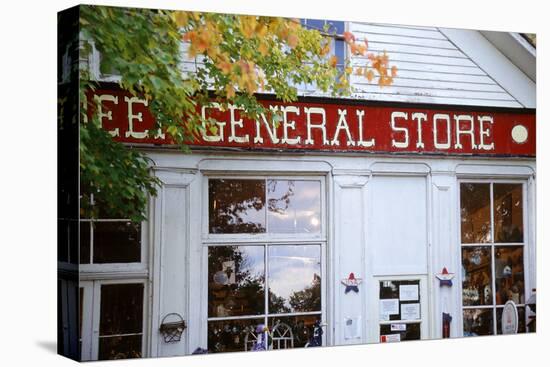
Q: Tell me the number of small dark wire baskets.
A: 1